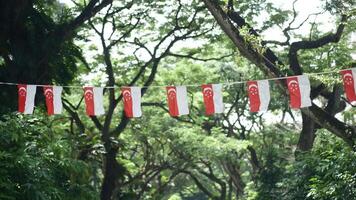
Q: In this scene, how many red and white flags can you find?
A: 9